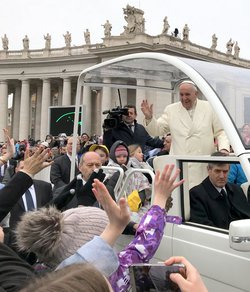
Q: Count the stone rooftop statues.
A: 11